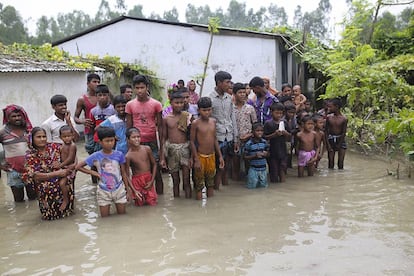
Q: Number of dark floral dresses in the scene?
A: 1